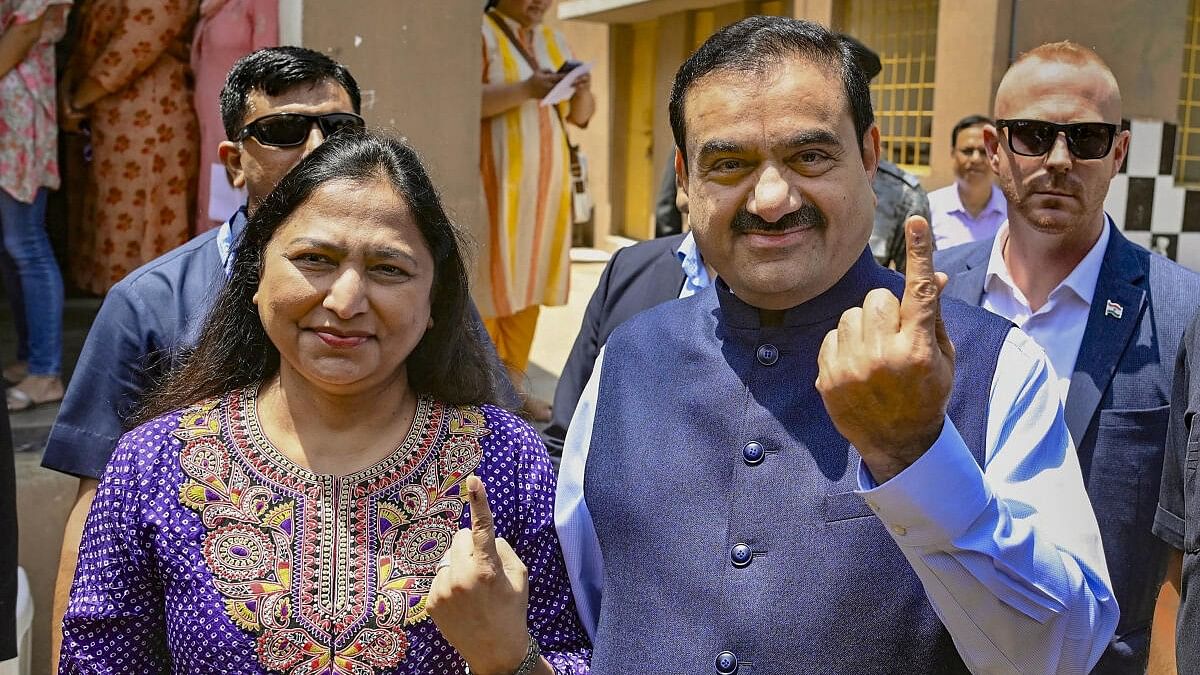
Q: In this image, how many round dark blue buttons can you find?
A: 4